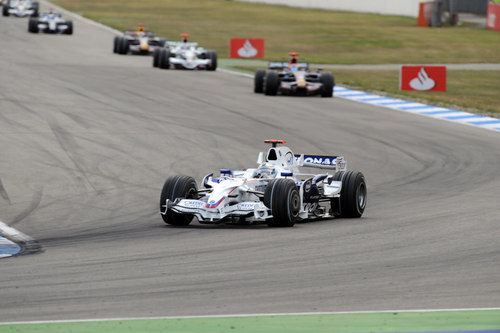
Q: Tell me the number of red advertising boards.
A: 2